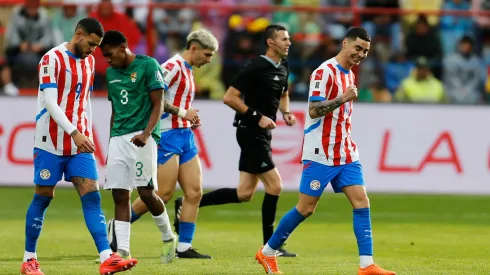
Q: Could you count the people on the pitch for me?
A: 5